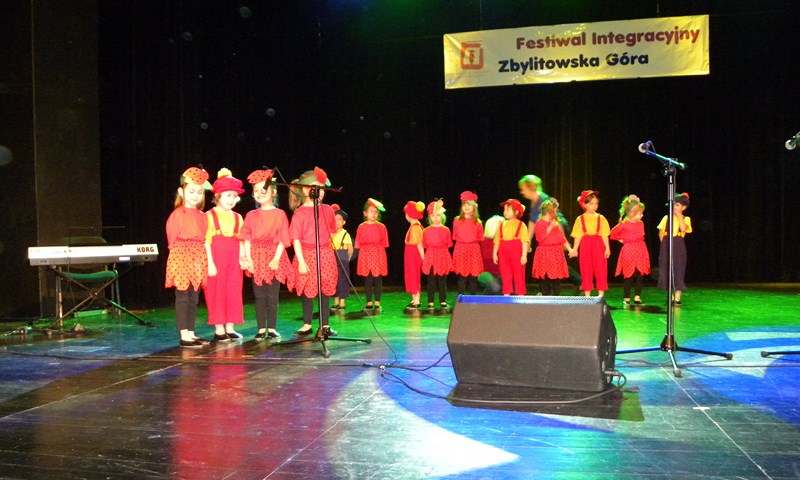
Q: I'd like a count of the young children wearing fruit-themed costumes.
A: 8